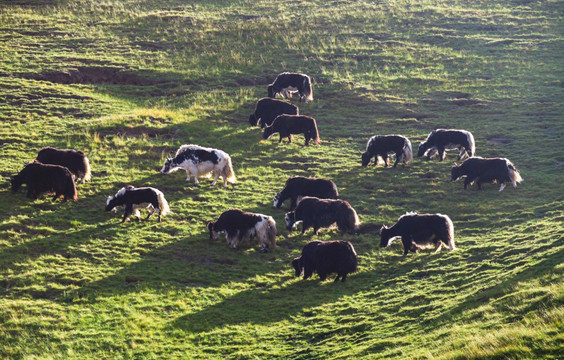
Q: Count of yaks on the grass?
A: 15